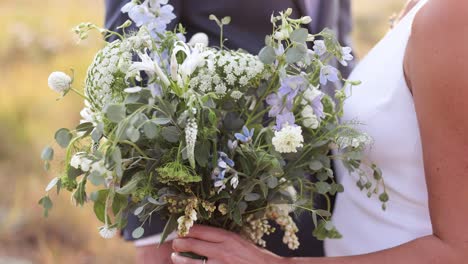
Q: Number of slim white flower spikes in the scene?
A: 1